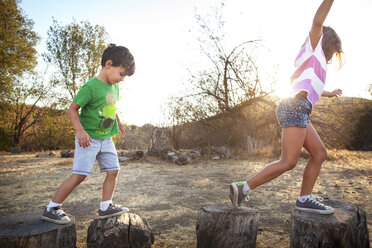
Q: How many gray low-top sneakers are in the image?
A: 4